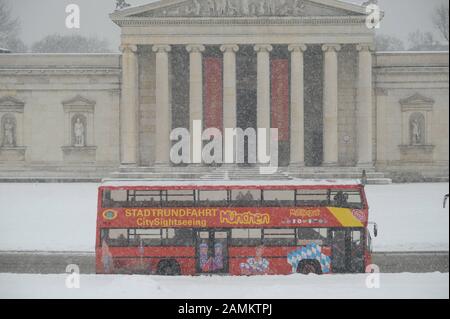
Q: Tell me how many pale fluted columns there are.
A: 8